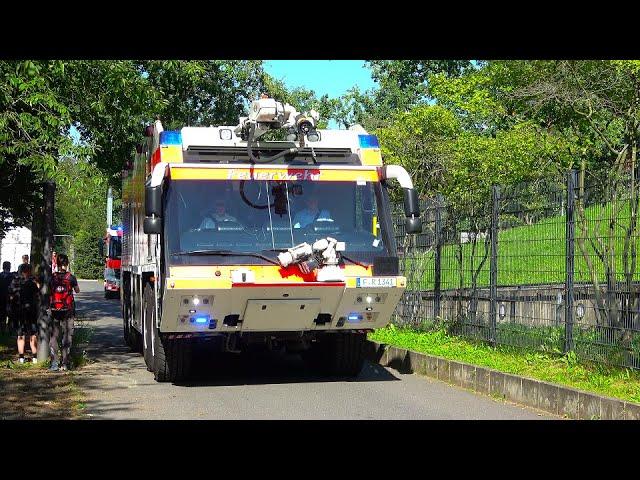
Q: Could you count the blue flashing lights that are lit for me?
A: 2